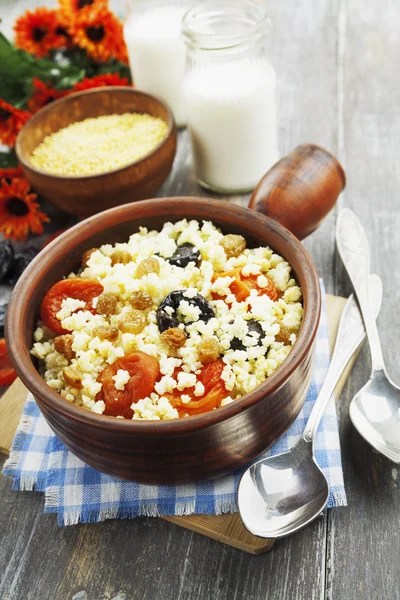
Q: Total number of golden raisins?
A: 13